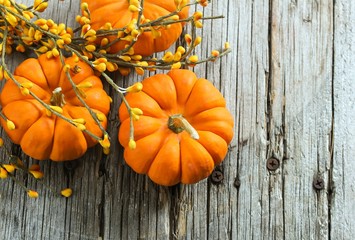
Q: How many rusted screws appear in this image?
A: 3